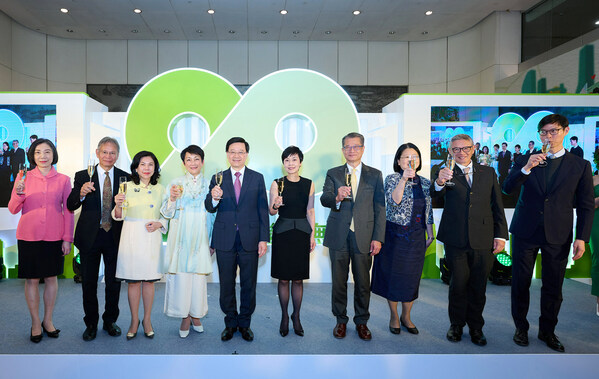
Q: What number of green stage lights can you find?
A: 2